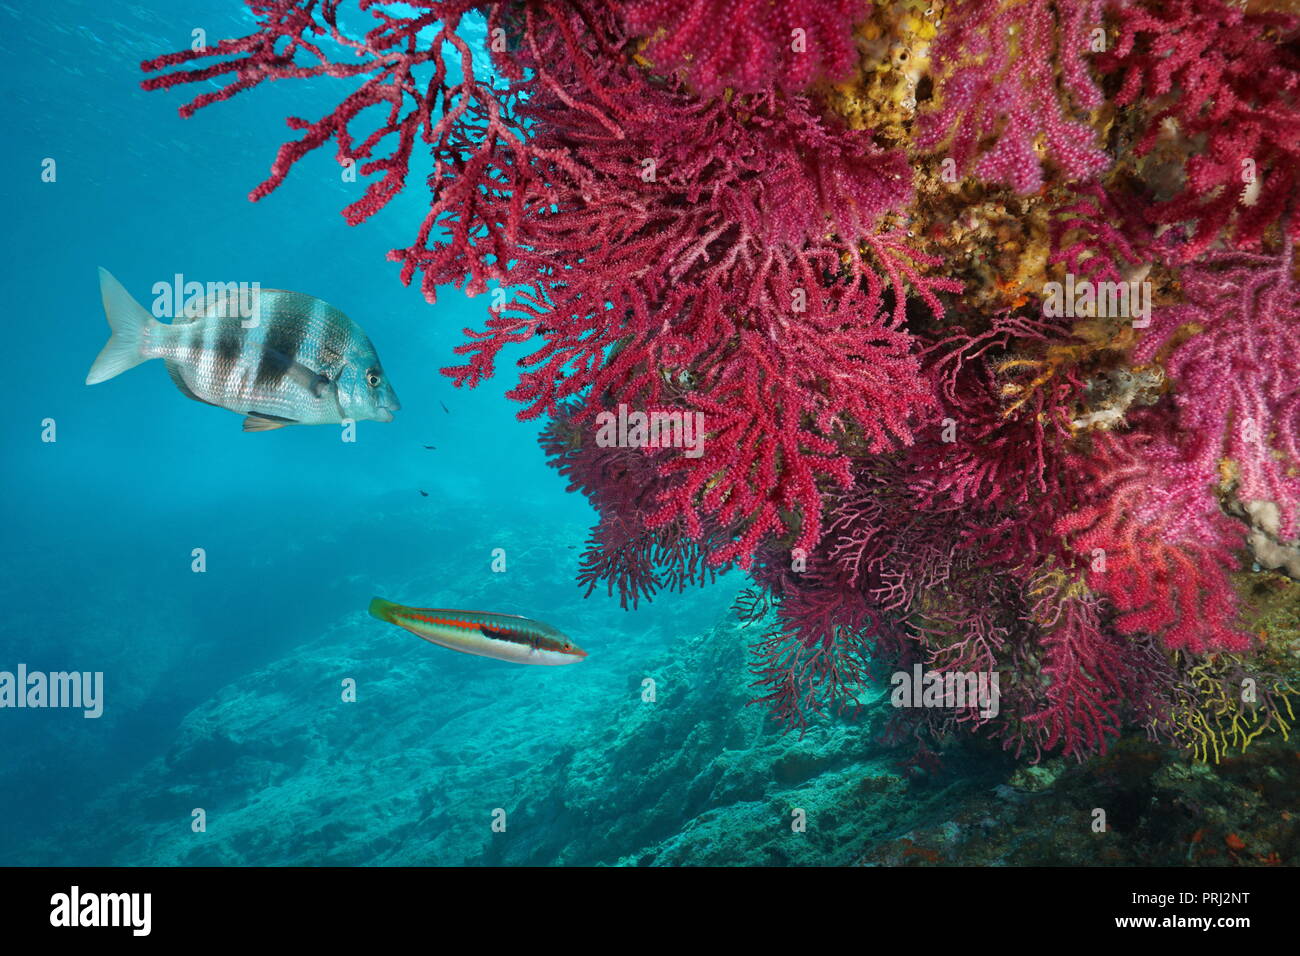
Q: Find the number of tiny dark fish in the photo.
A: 3